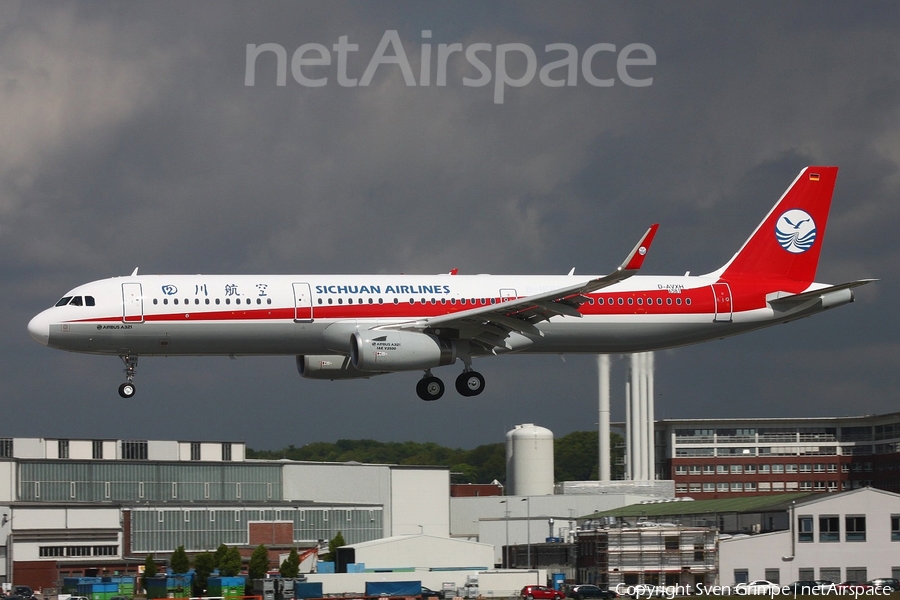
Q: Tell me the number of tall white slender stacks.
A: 5